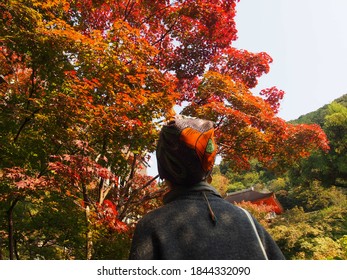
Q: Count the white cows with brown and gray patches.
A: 0